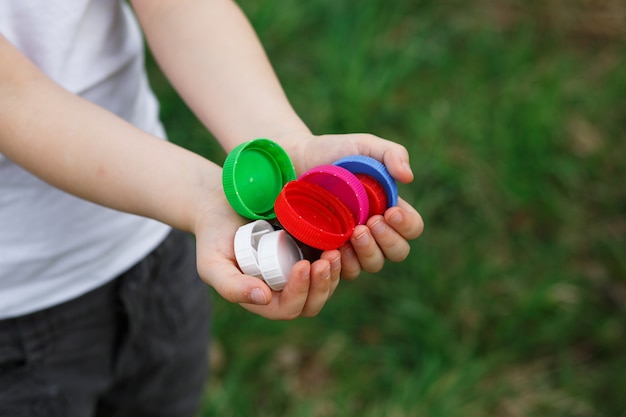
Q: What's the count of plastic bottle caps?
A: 7